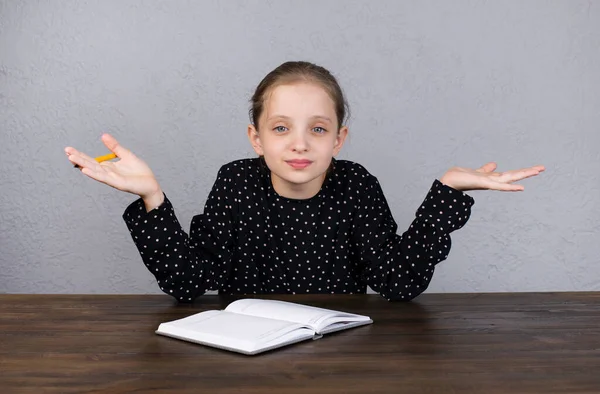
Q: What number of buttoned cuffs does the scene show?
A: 0